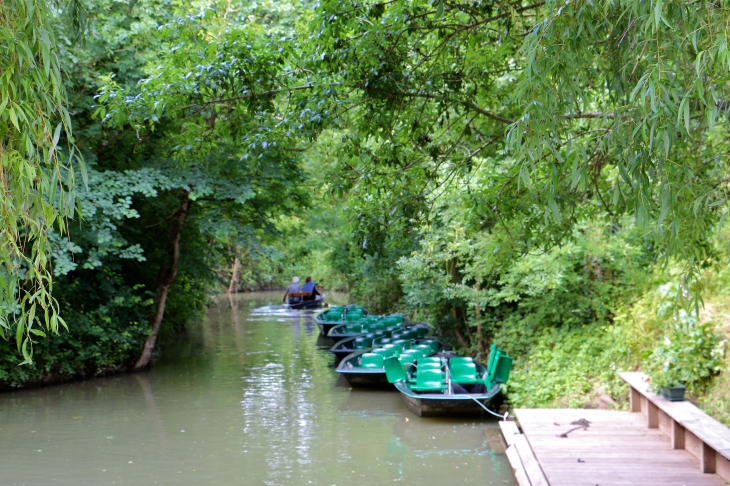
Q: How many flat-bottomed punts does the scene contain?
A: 6